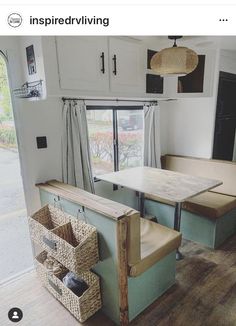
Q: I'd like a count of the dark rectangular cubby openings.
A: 3